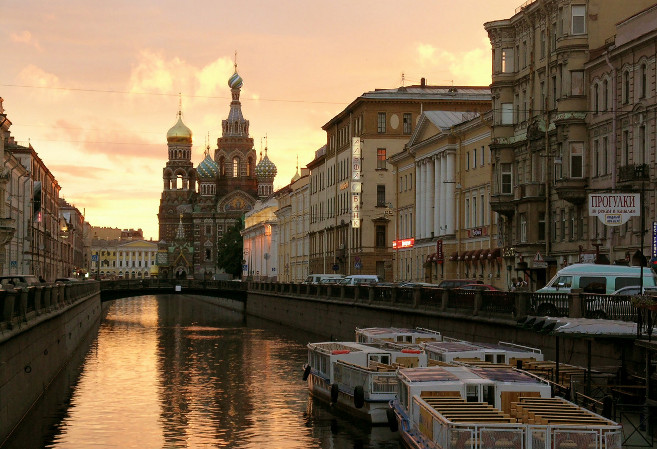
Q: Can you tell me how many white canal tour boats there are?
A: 4